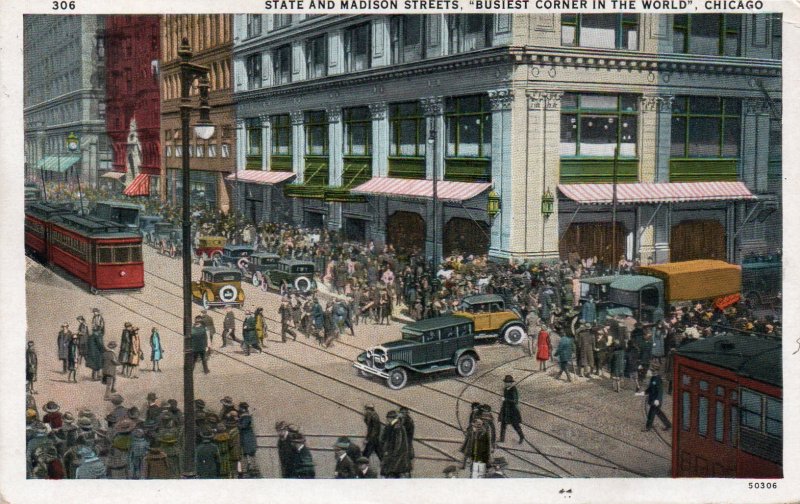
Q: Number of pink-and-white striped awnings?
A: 3